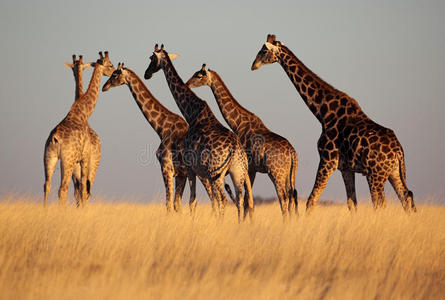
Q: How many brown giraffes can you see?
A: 6